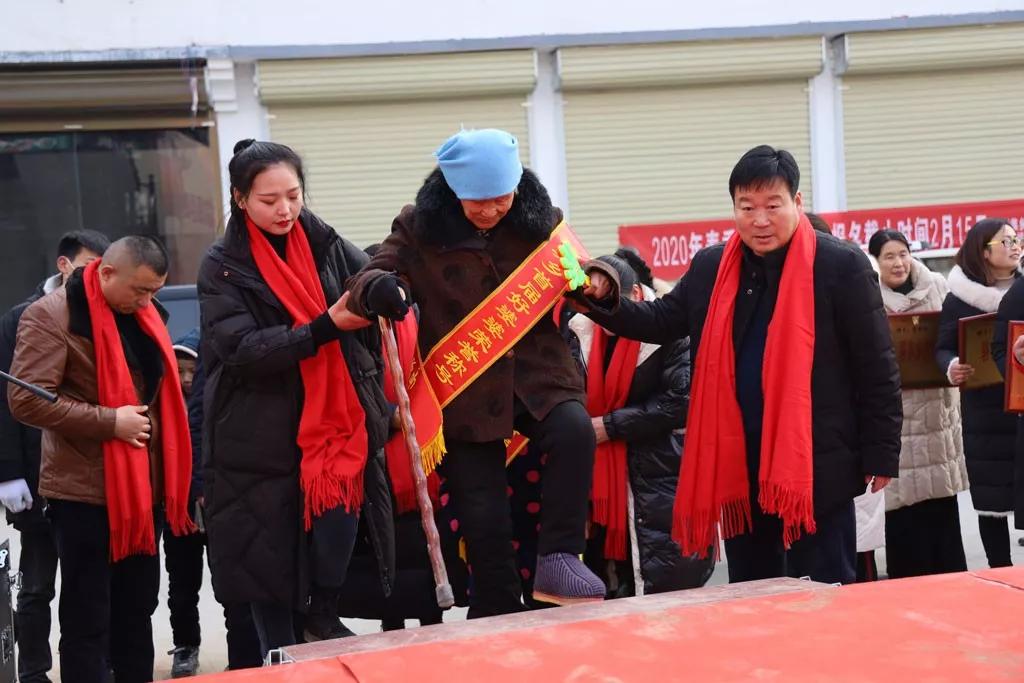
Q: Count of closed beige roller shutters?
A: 3